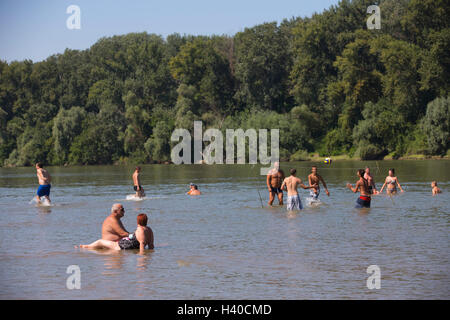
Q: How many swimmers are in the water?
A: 12